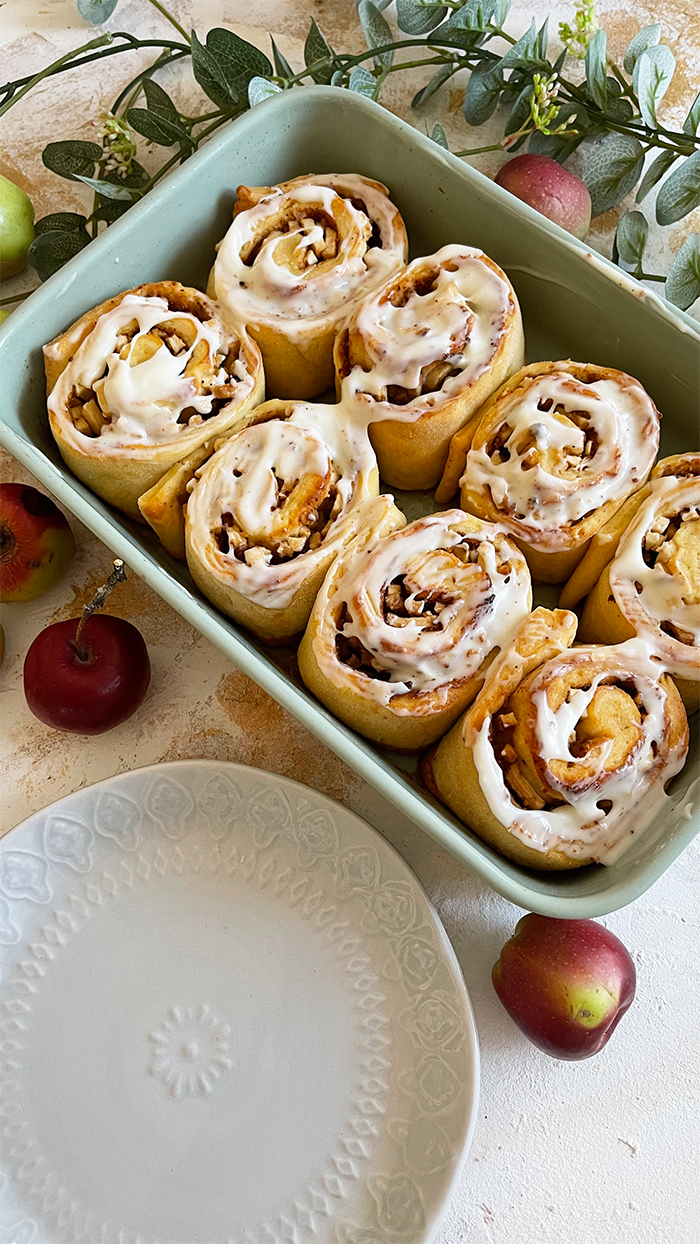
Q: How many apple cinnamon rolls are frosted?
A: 8